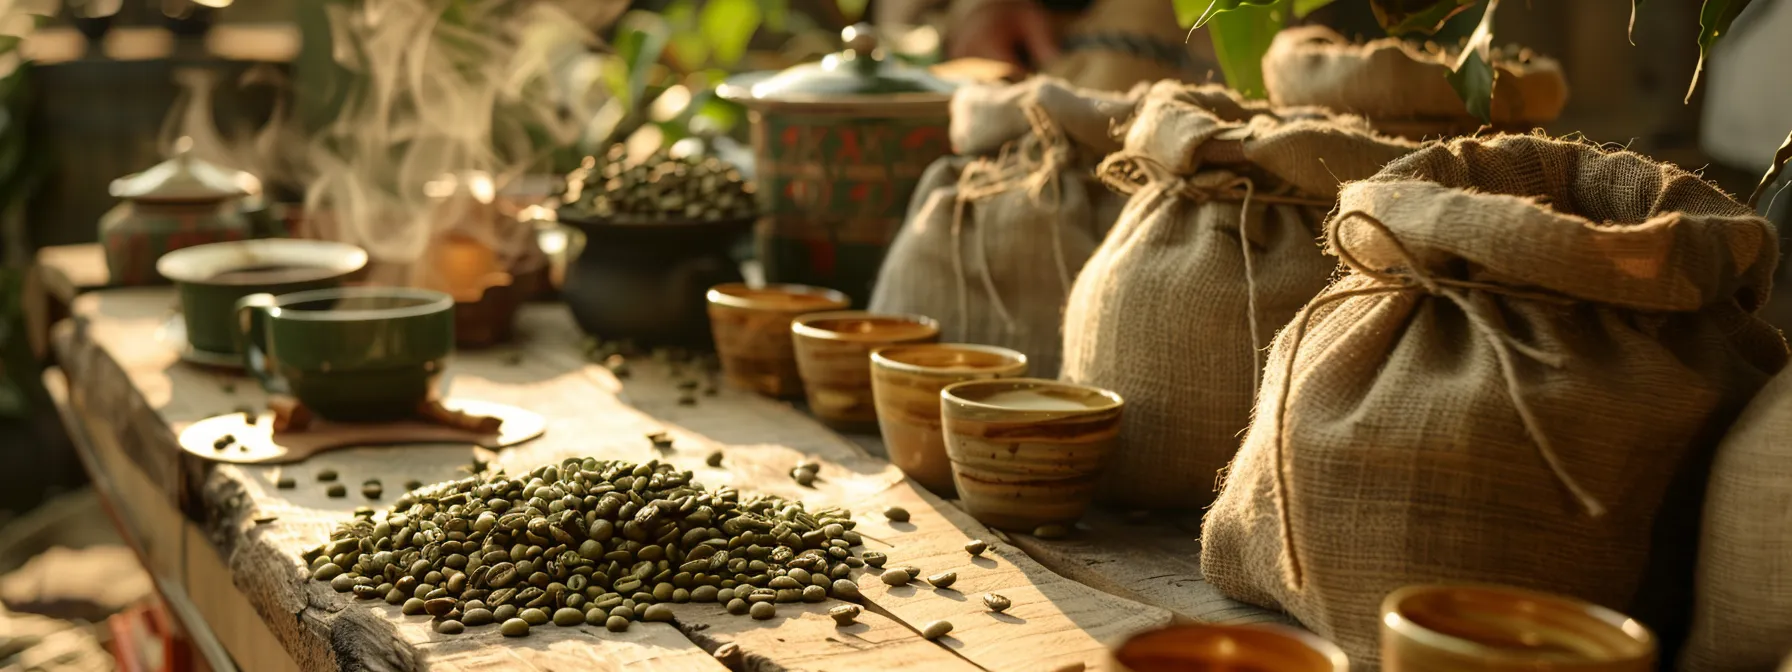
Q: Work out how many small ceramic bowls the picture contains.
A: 6